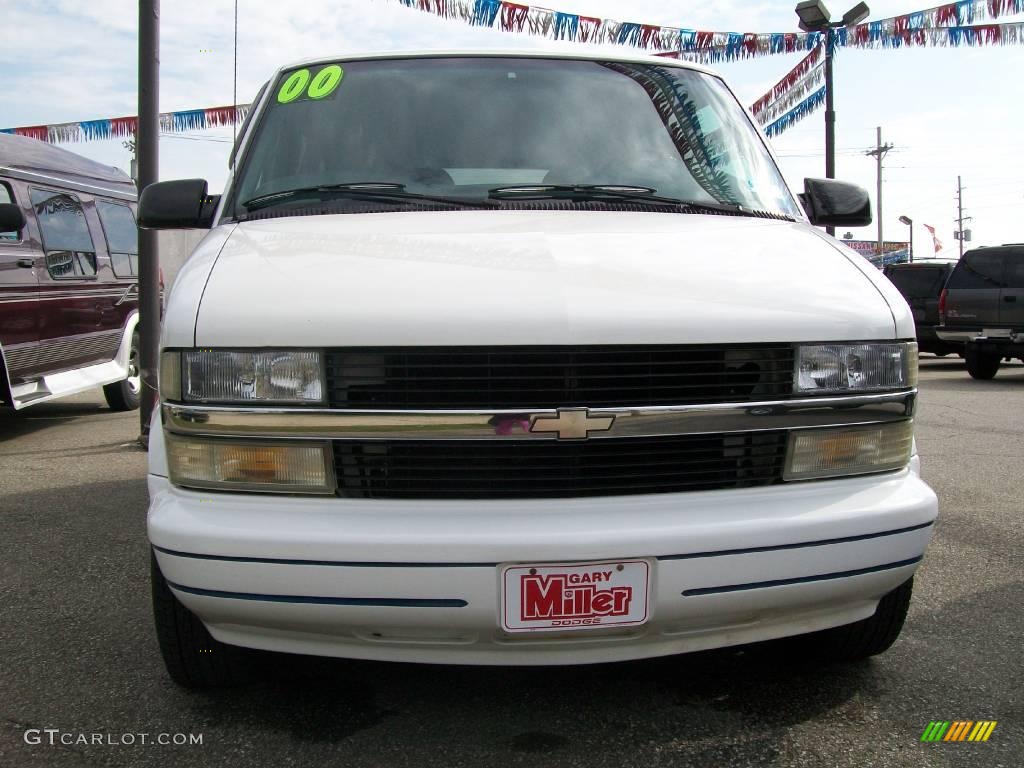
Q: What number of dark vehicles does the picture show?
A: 3